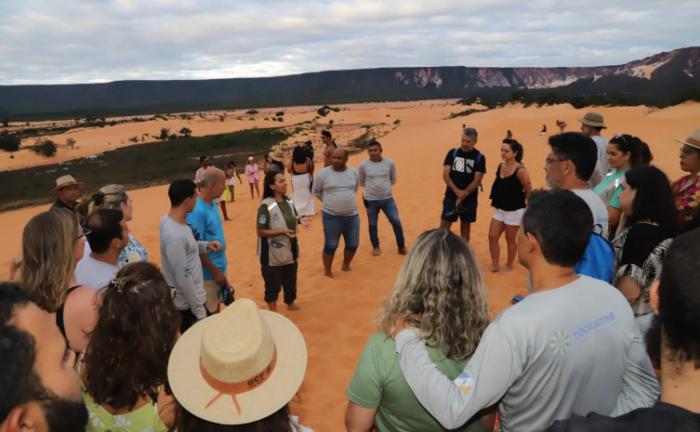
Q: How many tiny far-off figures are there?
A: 4